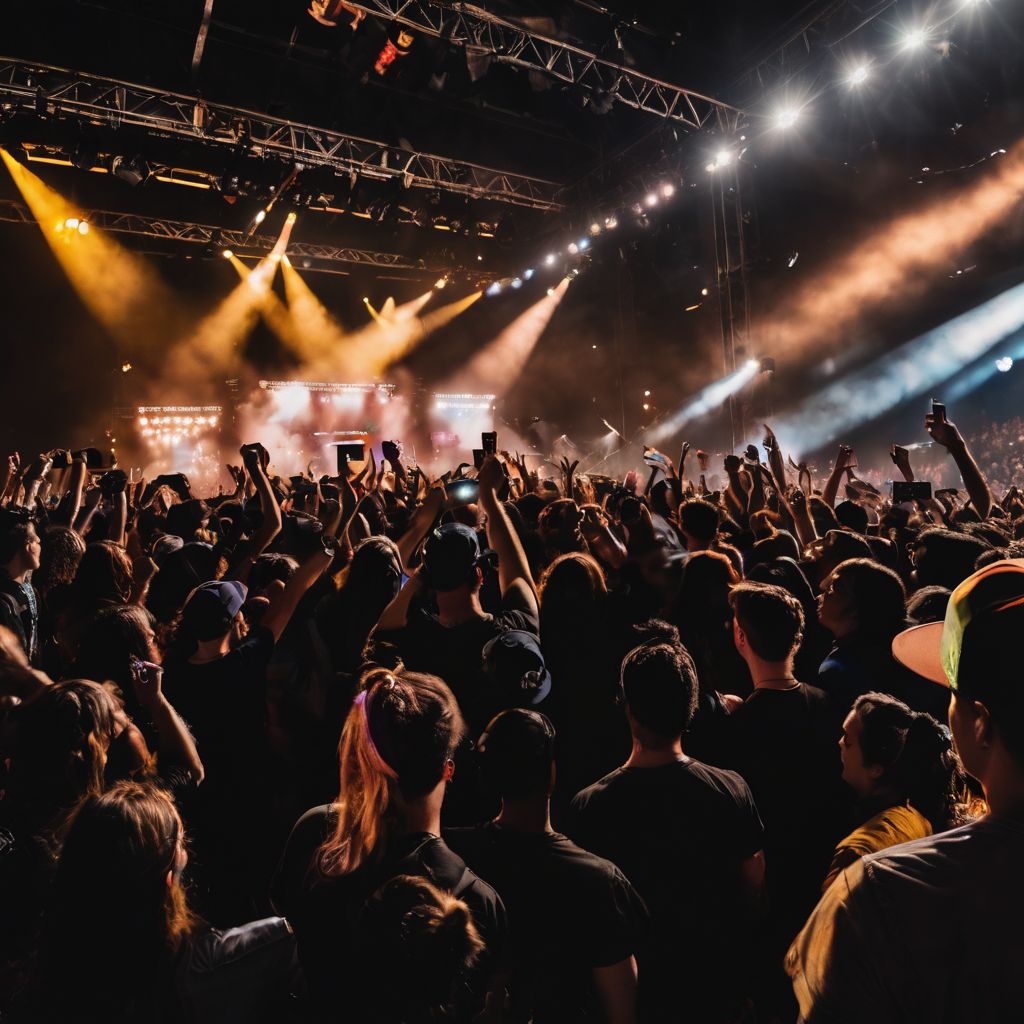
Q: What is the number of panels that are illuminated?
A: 3